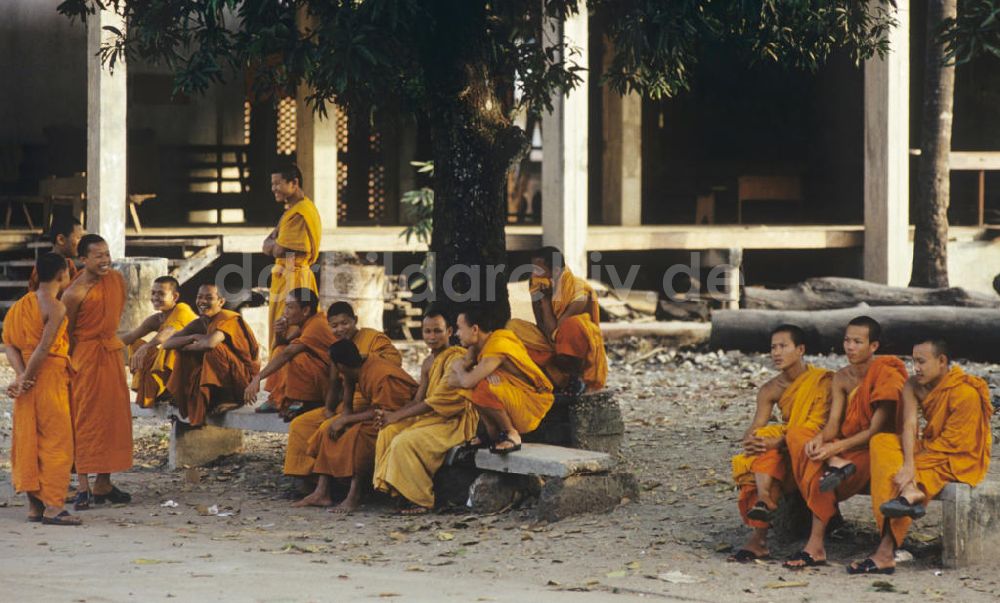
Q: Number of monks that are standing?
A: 4